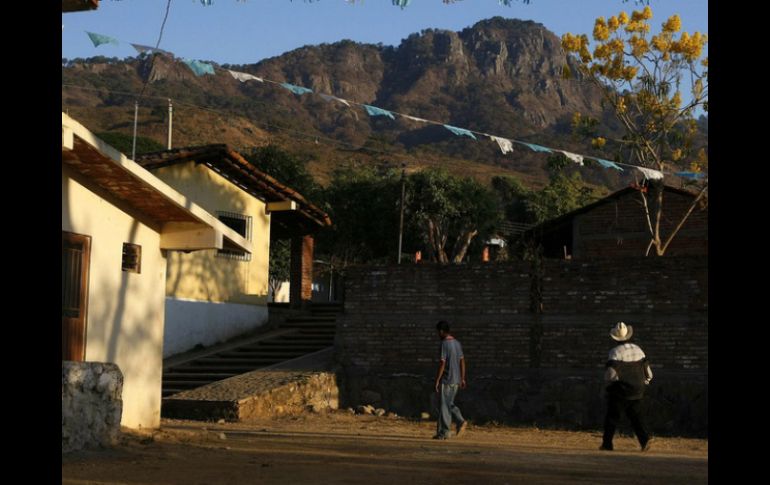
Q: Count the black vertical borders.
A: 2